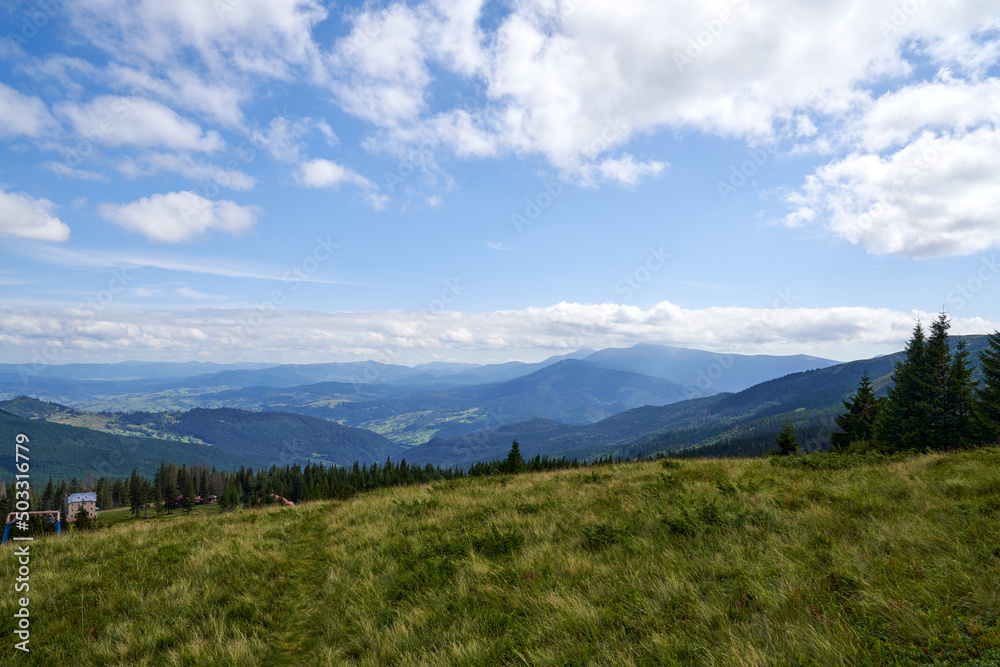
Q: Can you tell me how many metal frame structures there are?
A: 1